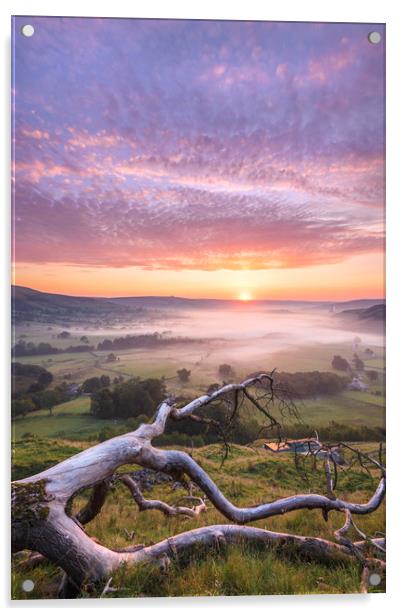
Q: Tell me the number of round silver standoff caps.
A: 4